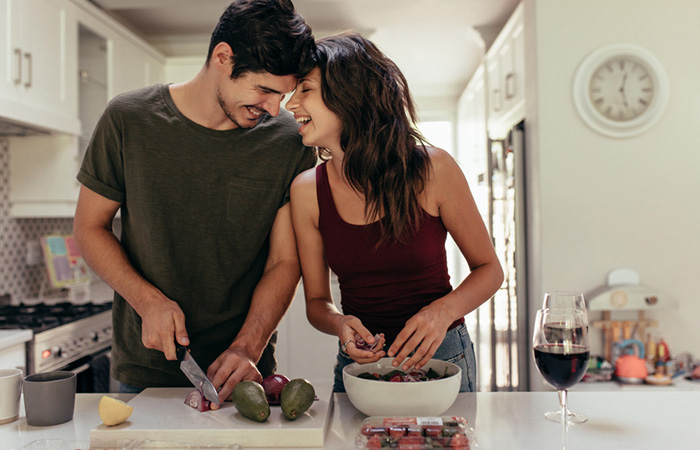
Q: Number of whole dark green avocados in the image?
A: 2